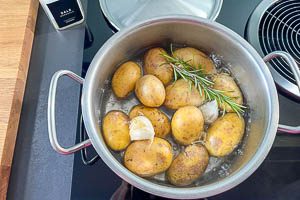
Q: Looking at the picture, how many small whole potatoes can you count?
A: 12